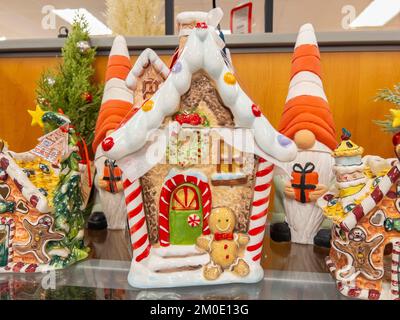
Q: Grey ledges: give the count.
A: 1